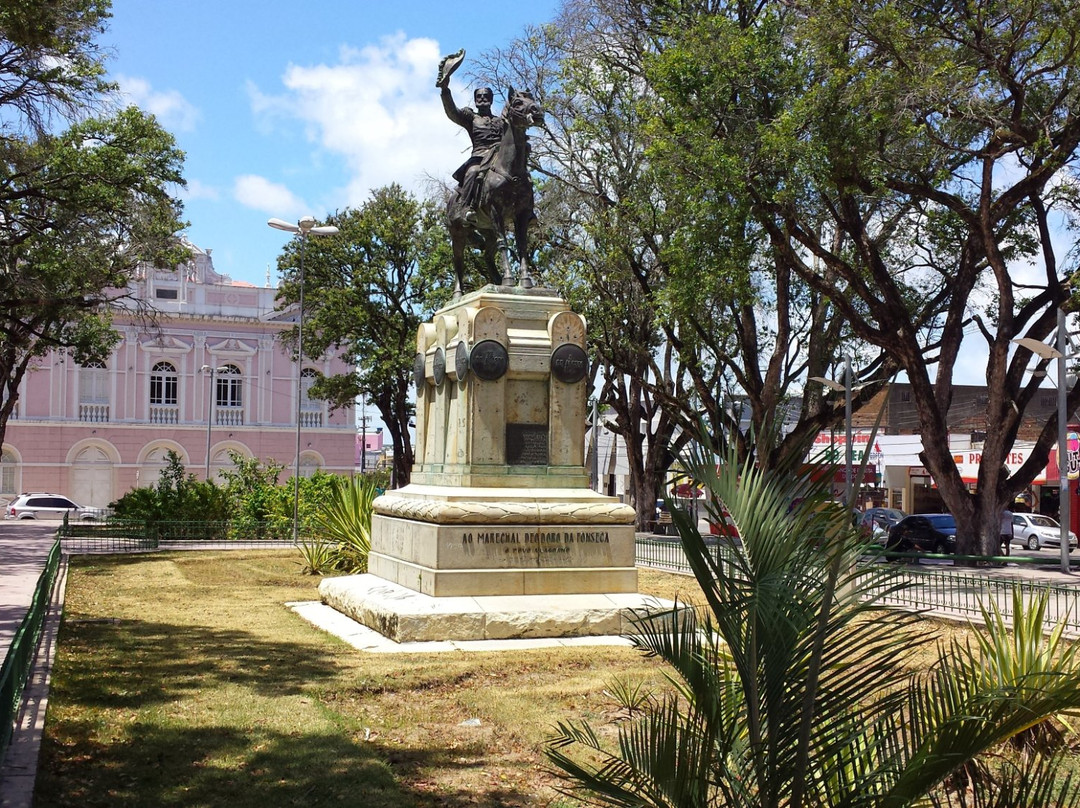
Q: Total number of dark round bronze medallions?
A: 5